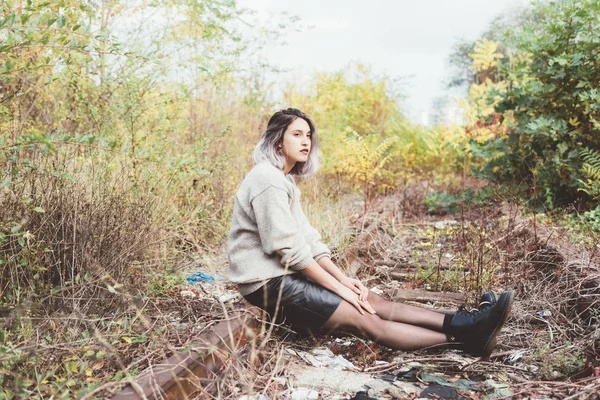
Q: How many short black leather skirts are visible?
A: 1